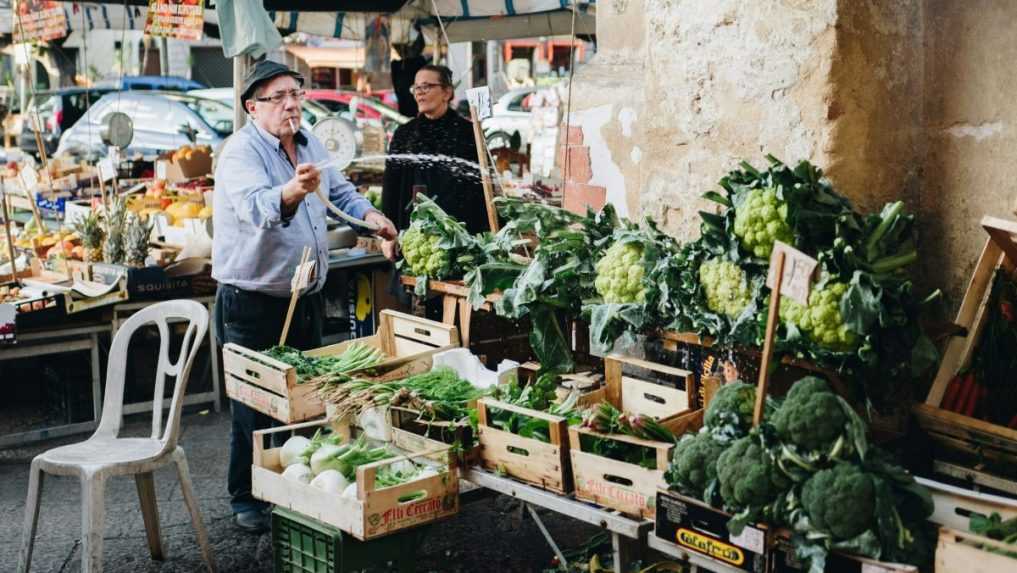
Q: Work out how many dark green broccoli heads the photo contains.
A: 5